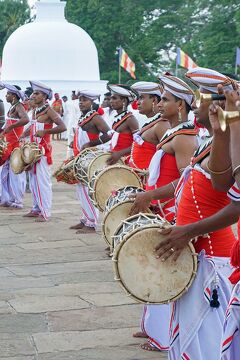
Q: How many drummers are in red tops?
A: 7